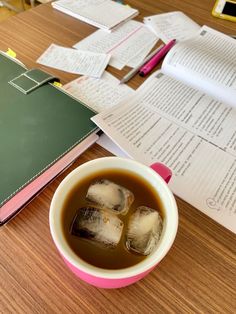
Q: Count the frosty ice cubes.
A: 3